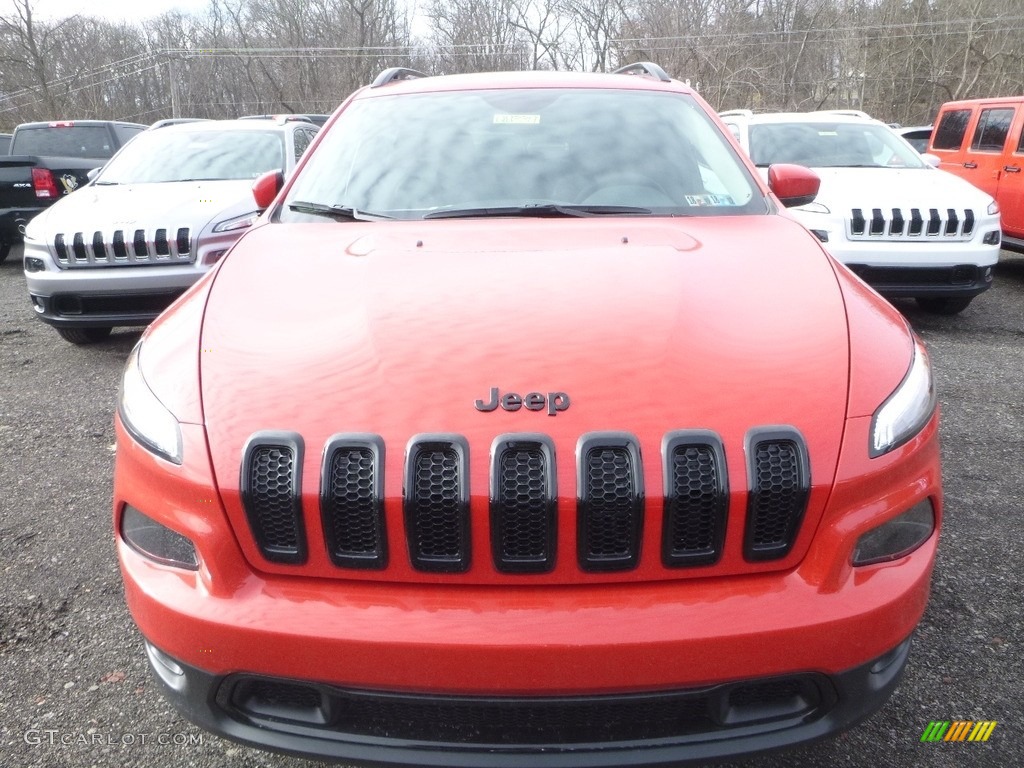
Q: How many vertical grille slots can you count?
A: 7